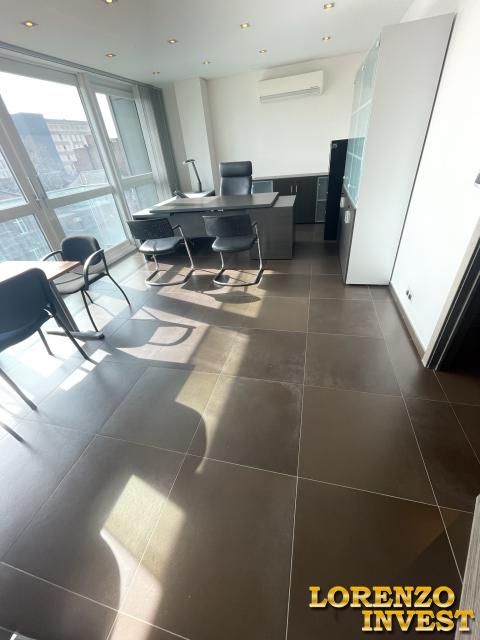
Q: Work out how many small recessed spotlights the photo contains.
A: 10